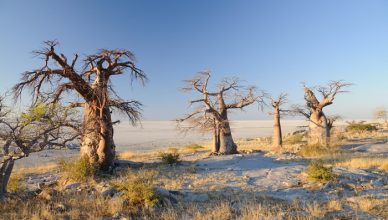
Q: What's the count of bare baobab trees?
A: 4